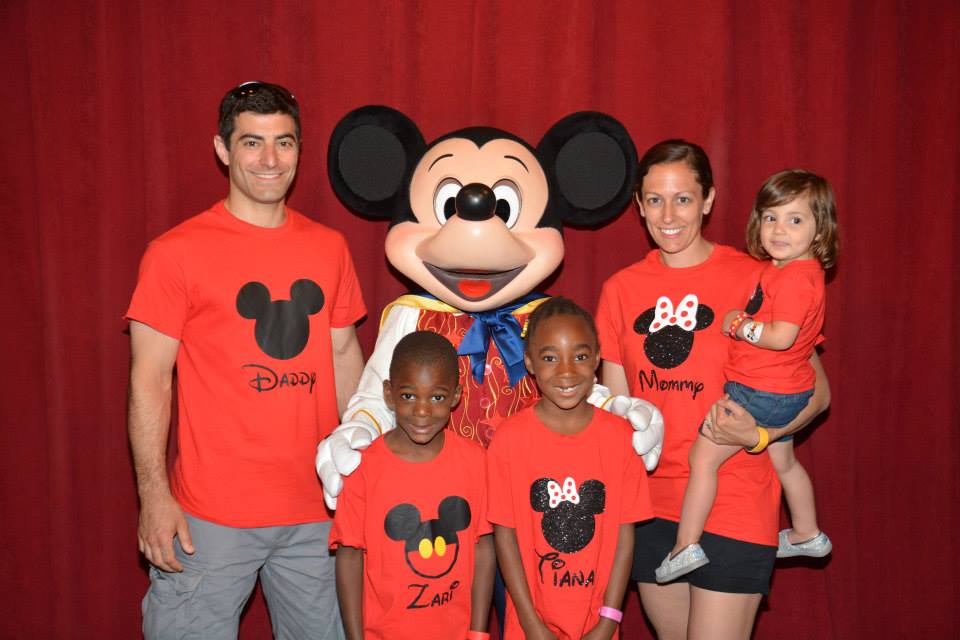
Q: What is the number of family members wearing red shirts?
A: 5